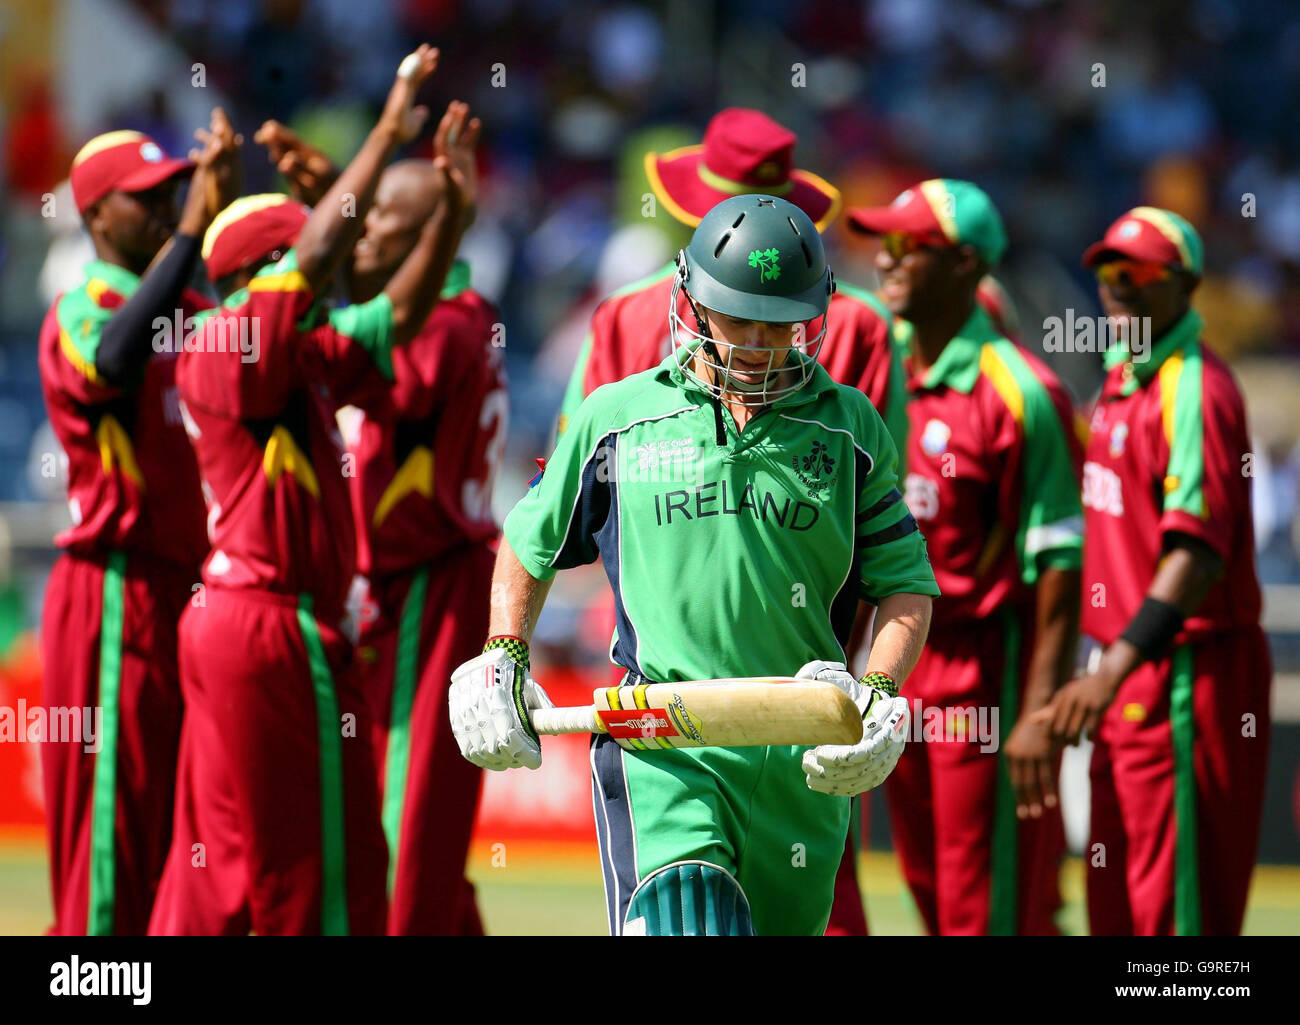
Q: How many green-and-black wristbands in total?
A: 2